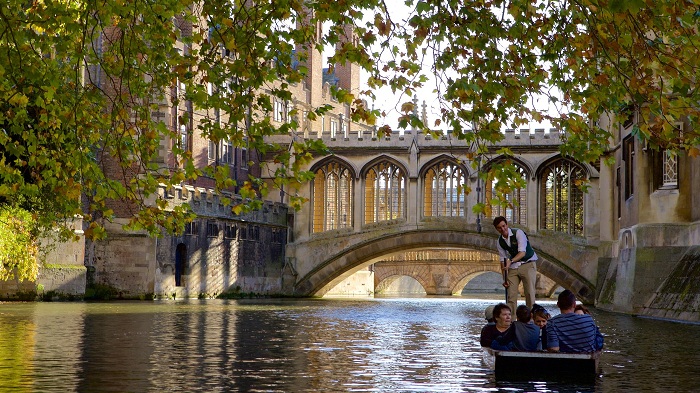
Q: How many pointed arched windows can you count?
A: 5